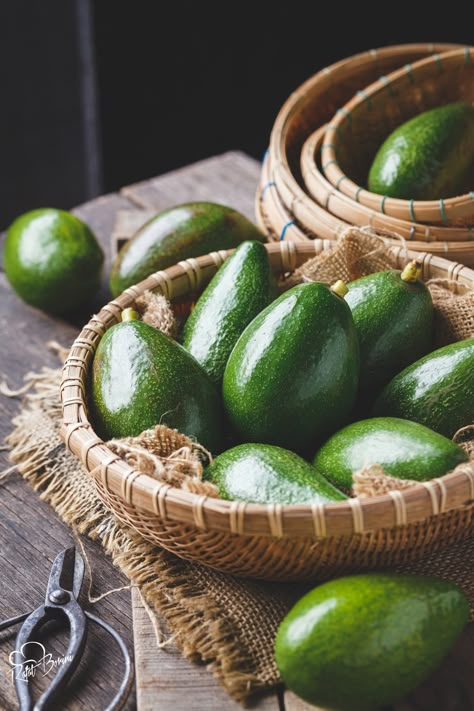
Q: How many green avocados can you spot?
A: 11